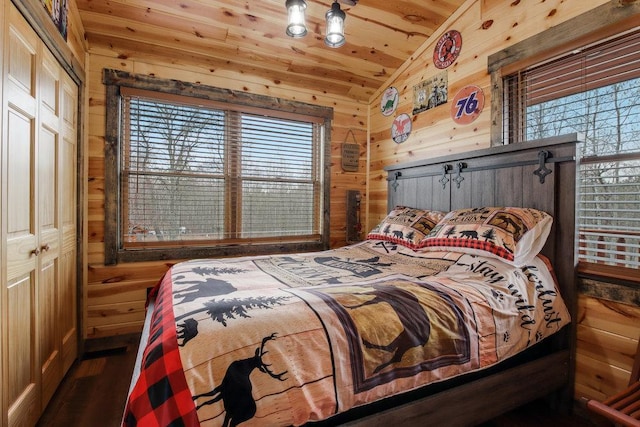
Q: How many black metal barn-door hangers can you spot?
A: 4